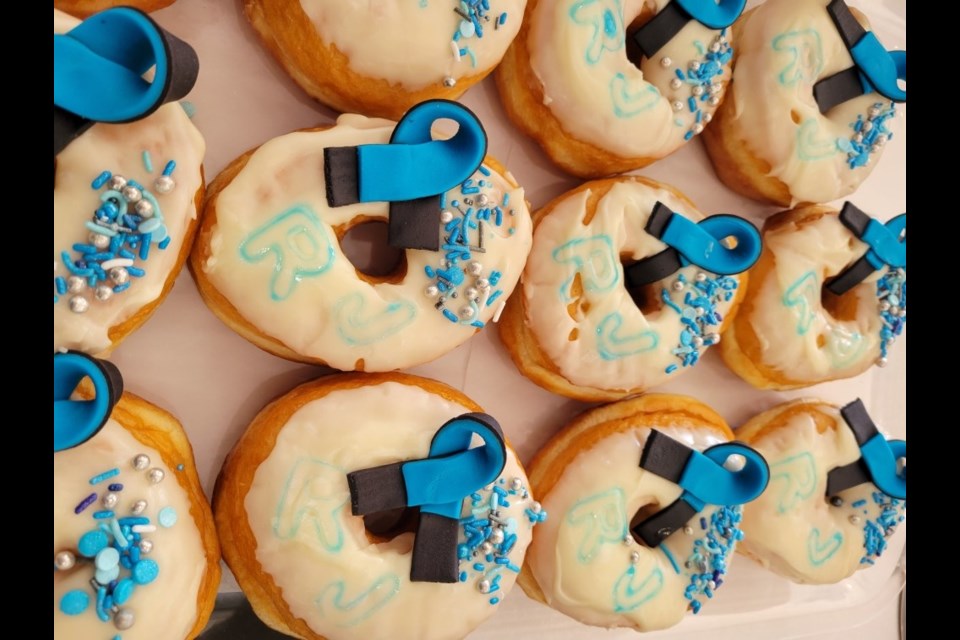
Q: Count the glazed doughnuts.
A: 12